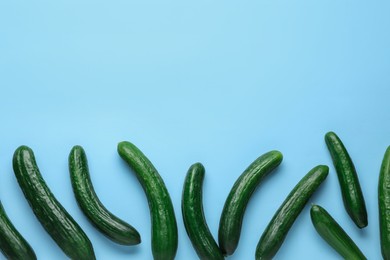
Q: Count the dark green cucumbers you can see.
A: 10